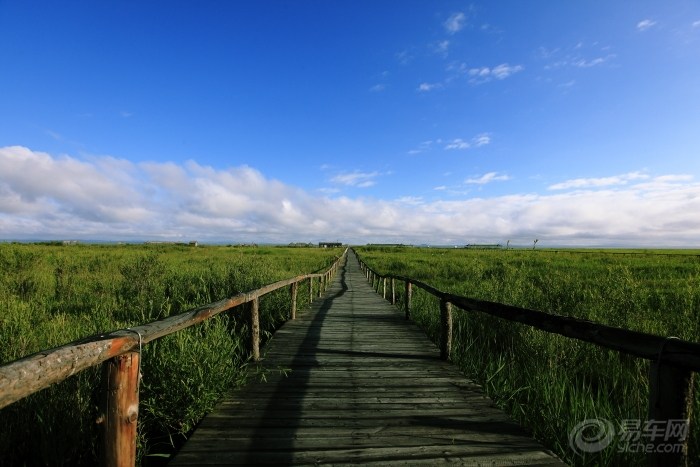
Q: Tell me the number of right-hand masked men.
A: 0